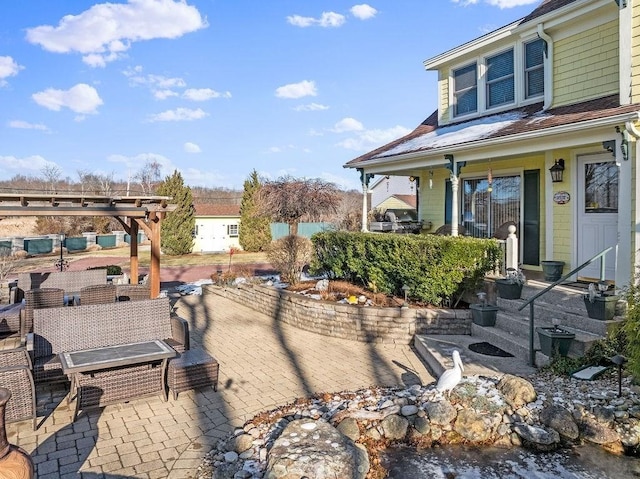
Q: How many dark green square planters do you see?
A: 4